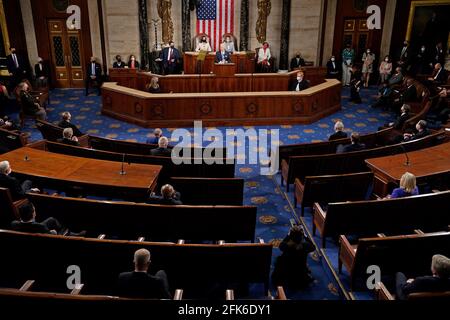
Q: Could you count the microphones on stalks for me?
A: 2